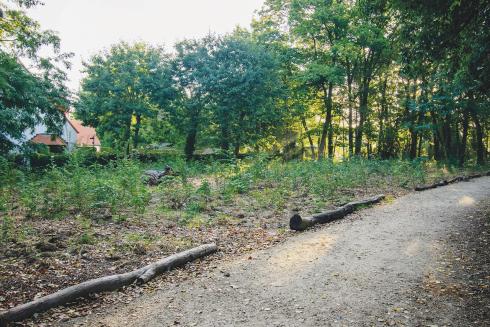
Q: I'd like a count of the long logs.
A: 3